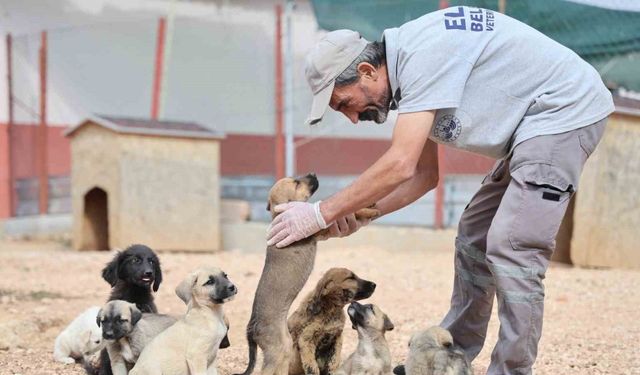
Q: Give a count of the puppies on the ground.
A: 7